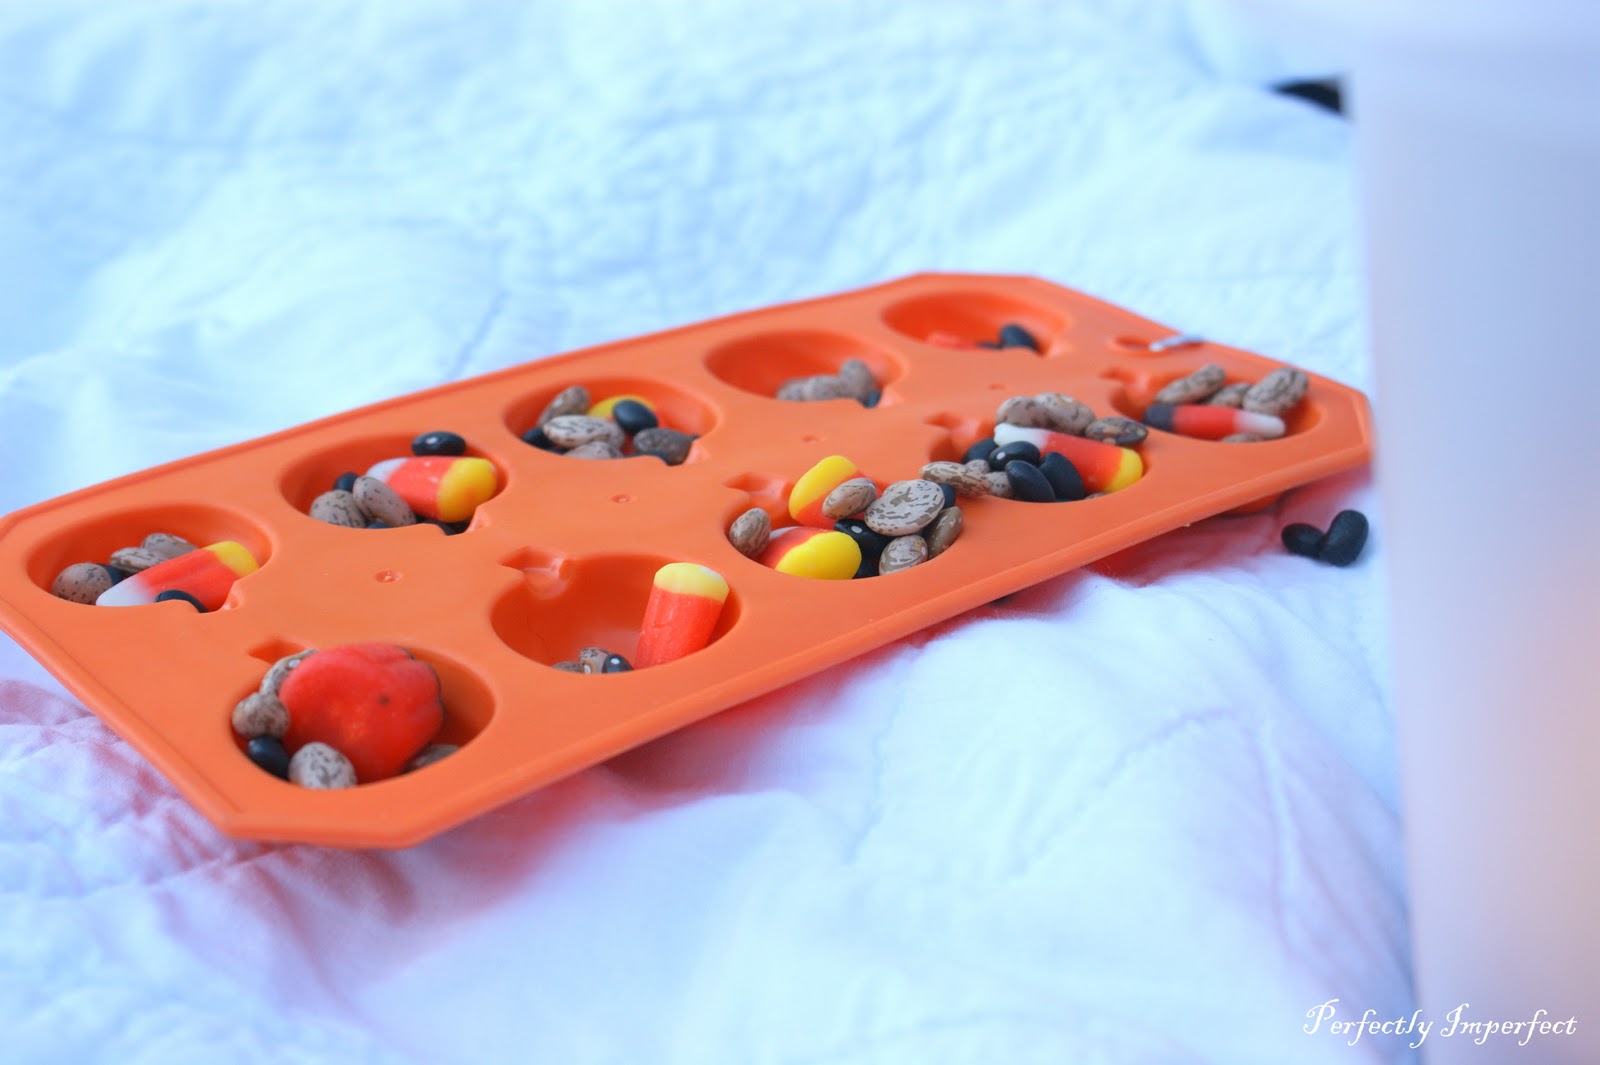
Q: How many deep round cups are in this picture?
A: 10